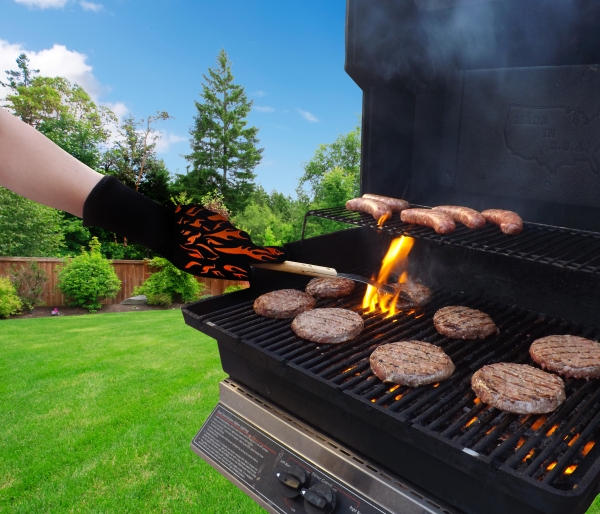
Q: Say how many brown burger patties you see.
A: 8